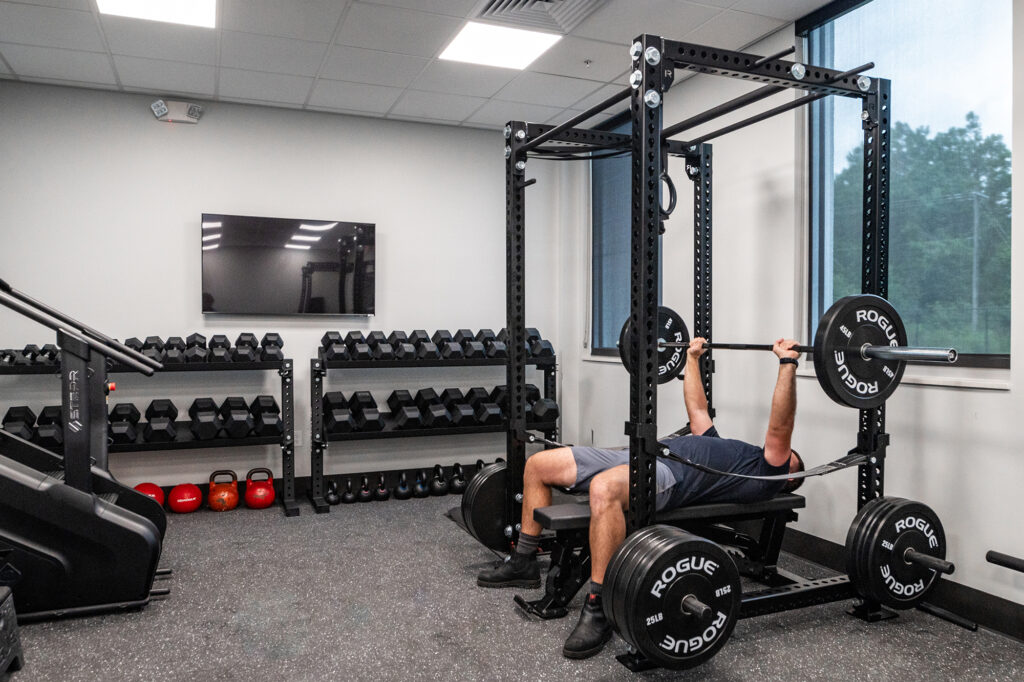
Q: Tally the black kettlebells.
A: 10